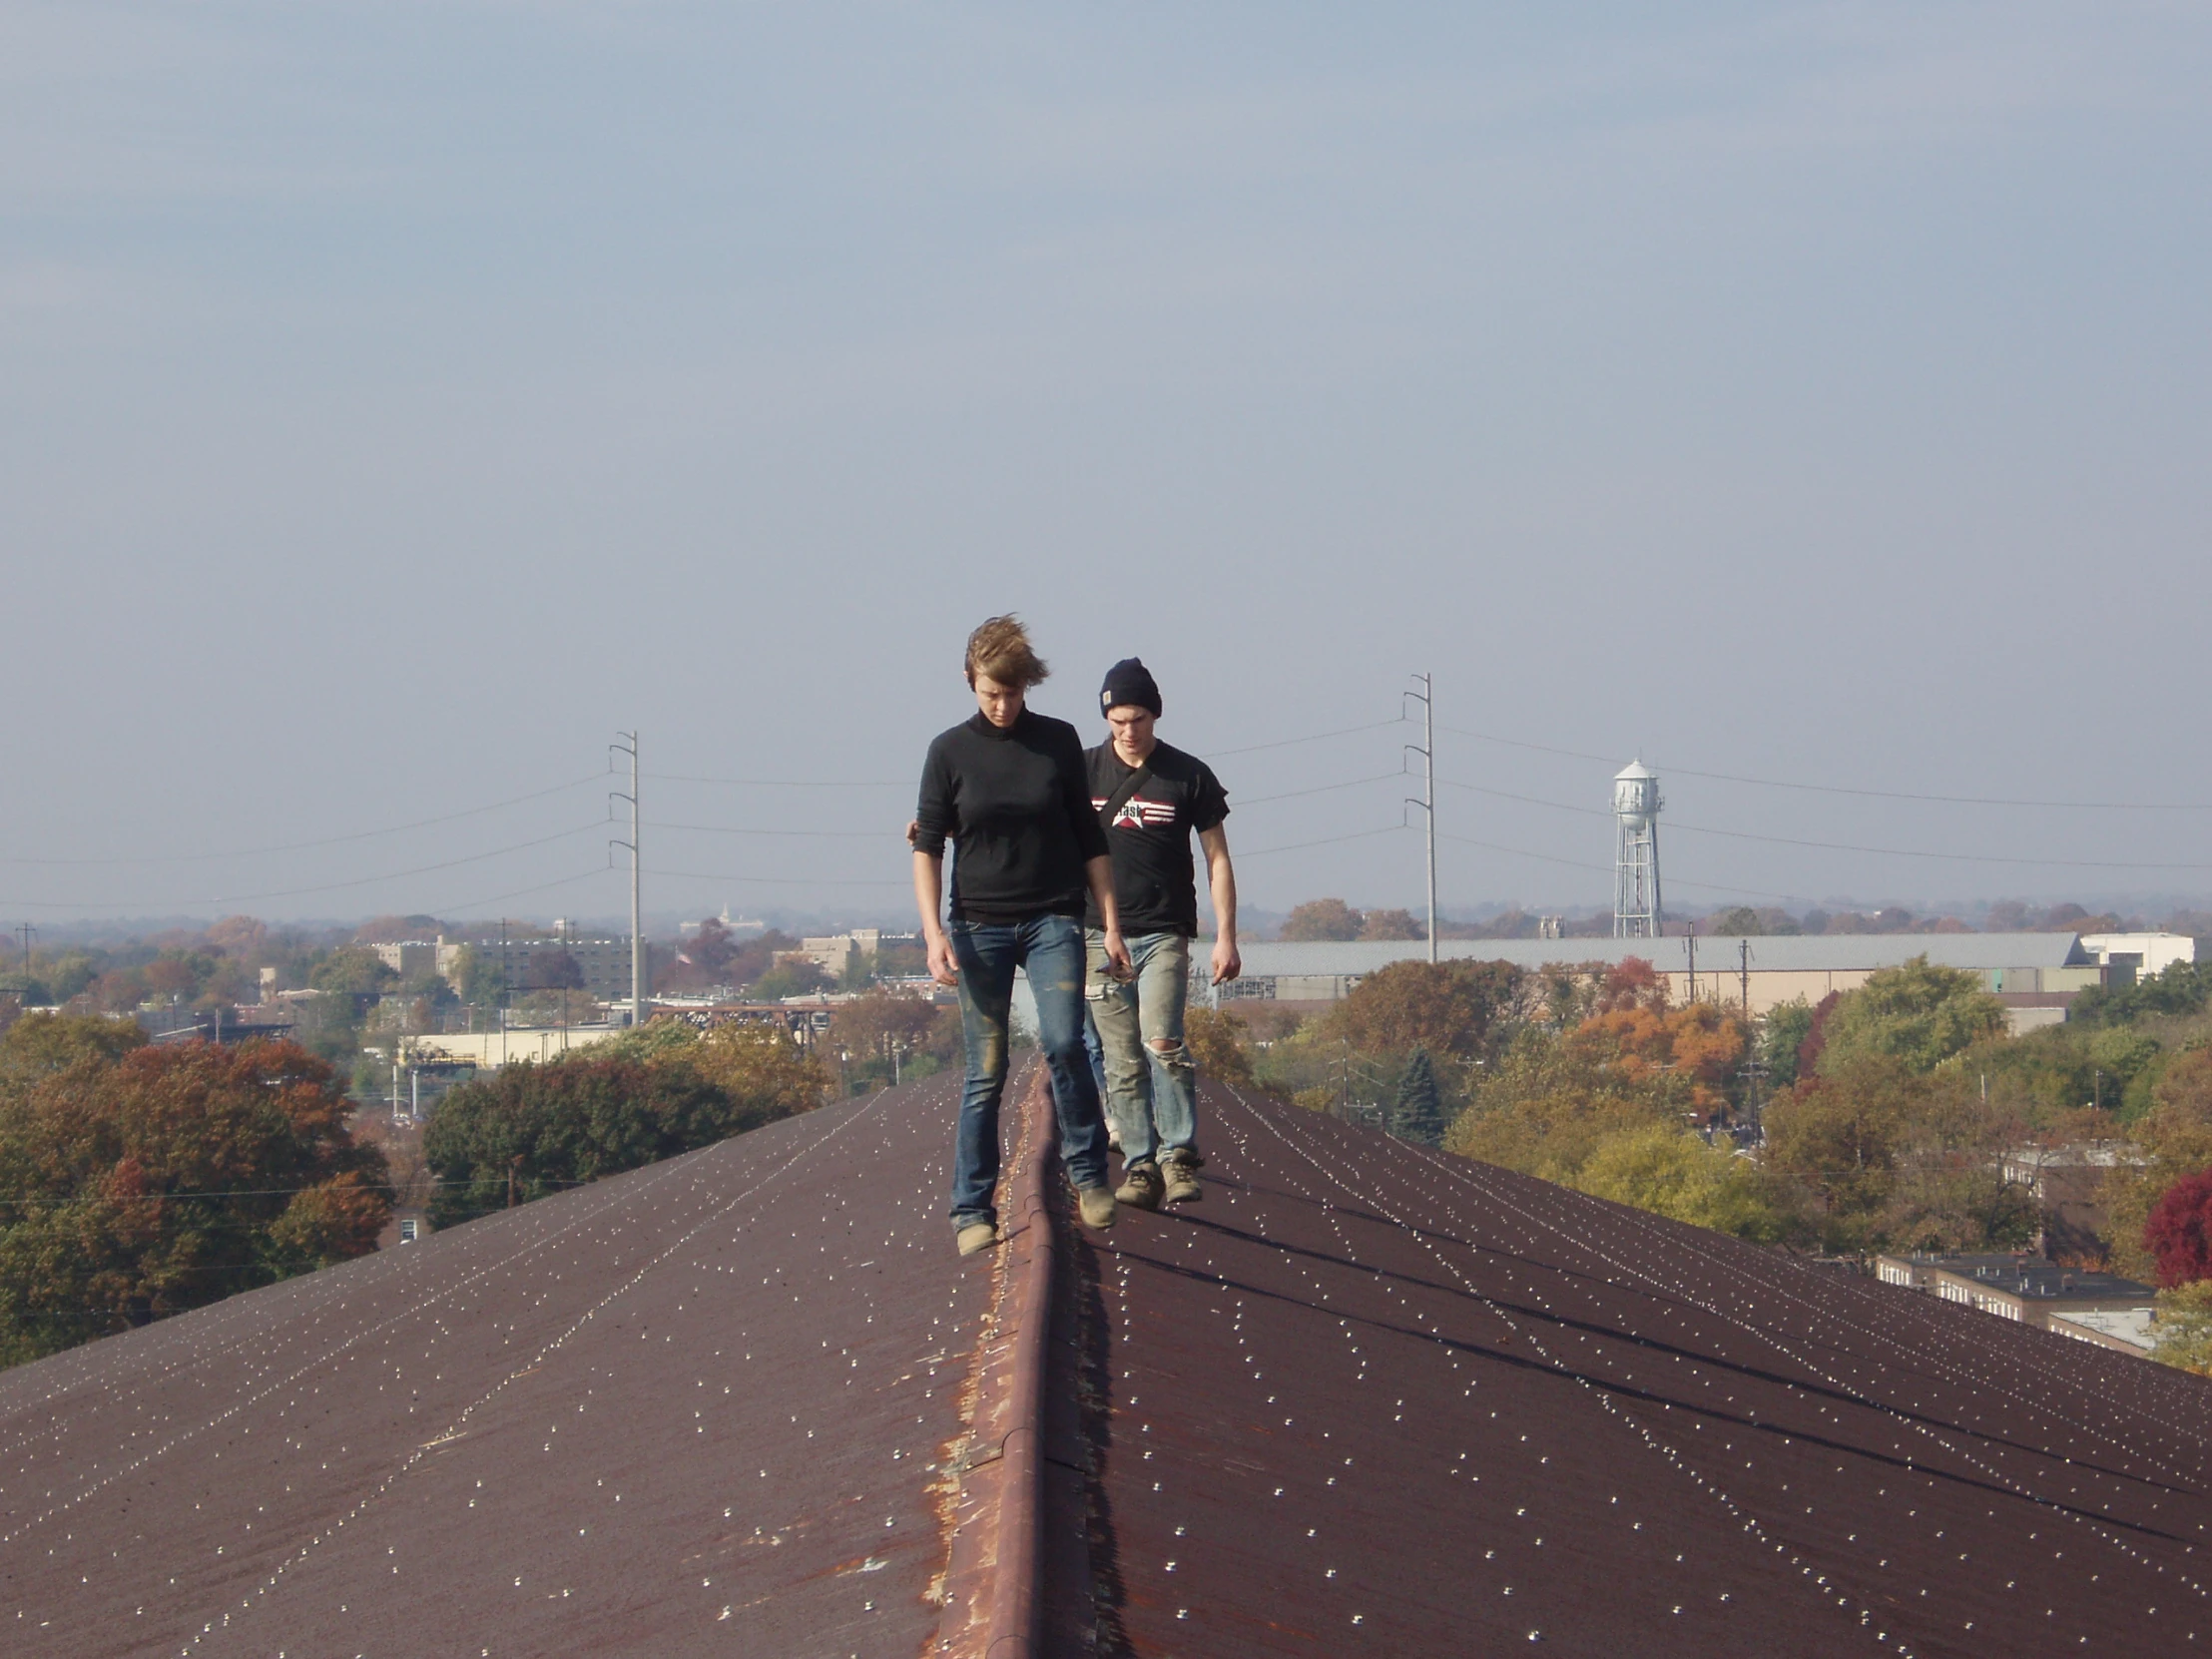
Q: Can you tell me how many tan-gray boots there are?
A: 4